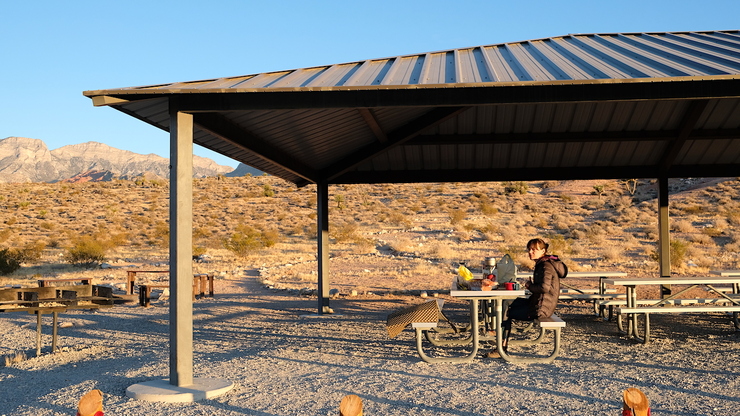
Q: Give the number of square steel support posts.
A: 3